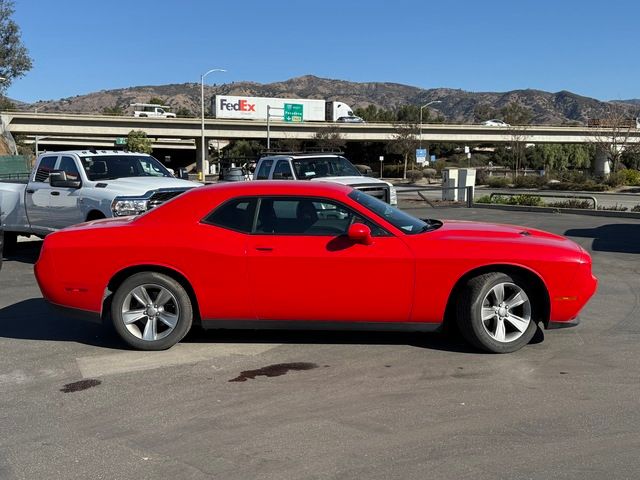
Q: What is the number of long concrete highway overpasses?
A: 1